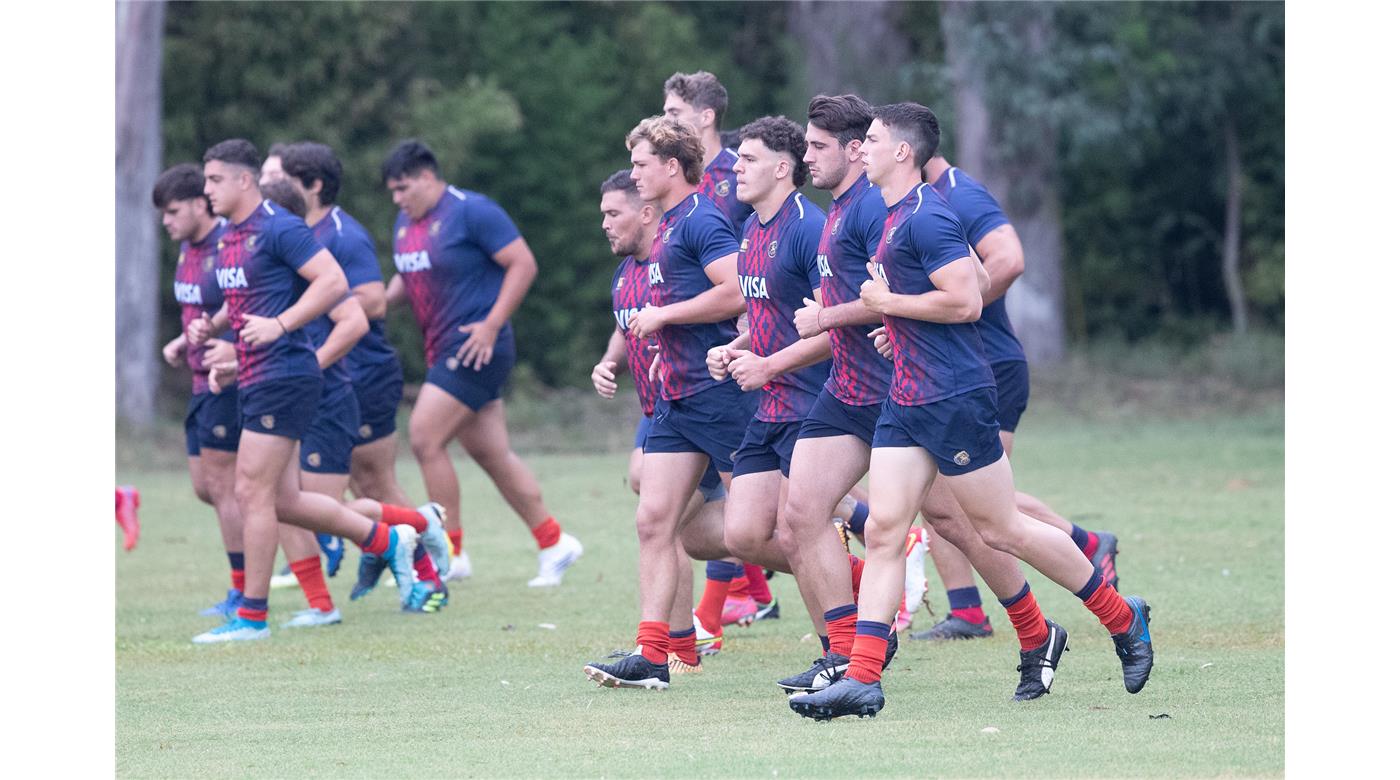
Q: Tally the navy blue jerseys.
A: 12